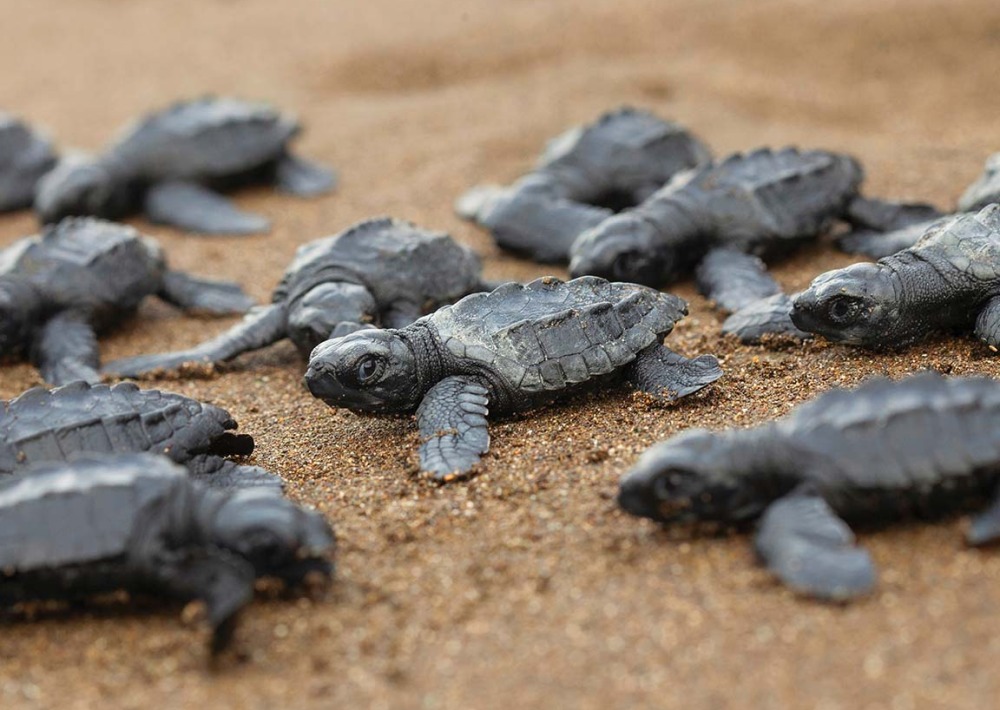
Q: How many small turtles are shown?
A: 12